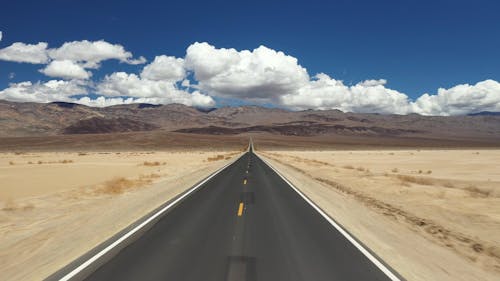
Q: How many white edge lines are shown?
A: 2